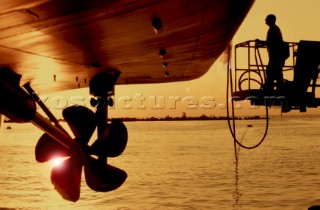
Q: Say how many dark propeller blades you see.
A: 5